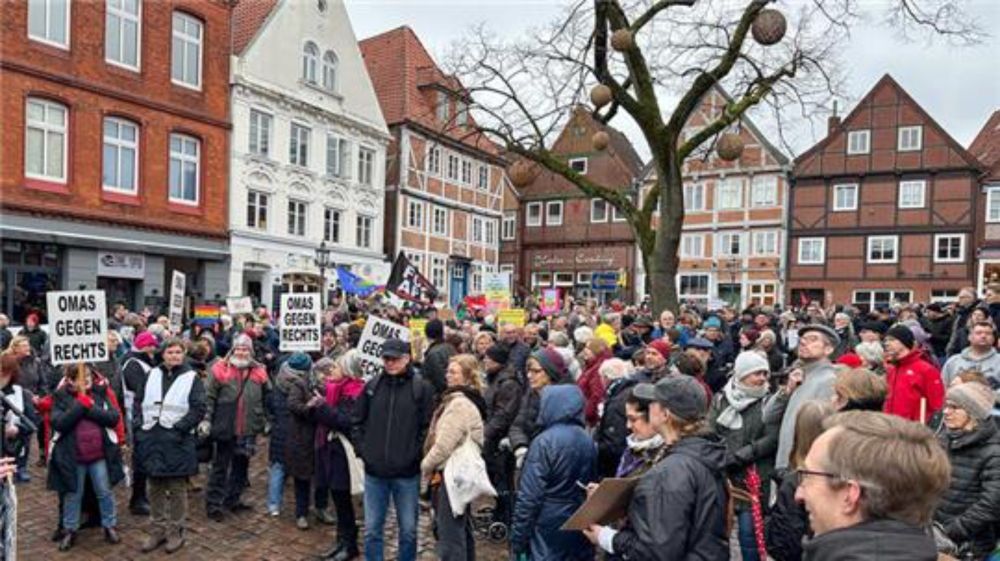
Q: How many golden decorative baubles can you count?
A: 6